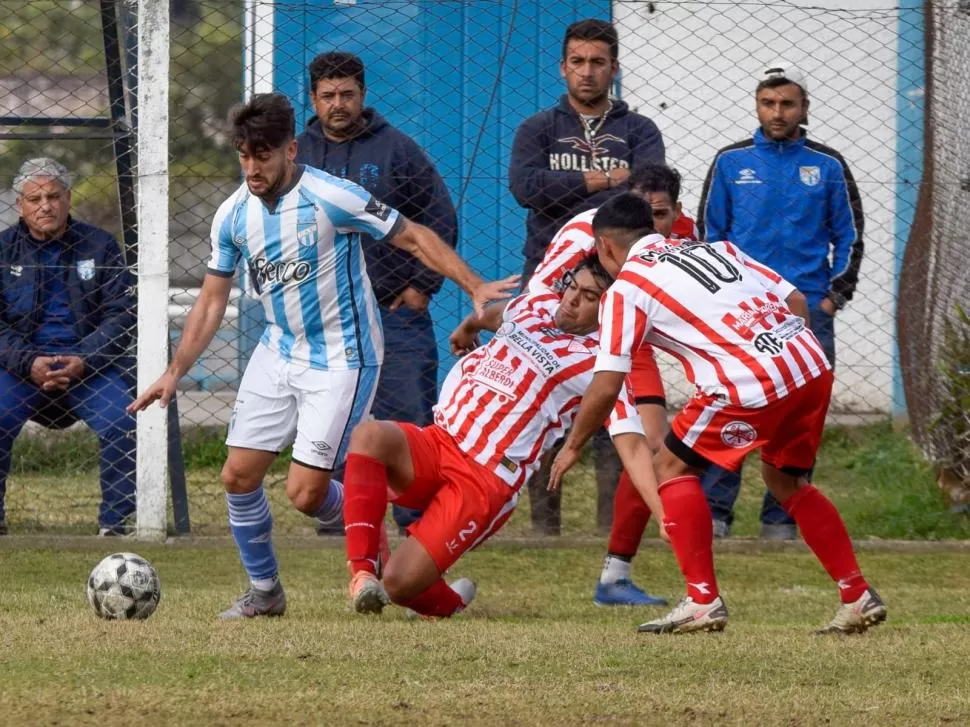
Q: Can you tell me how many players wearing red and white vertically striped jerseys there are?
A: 3